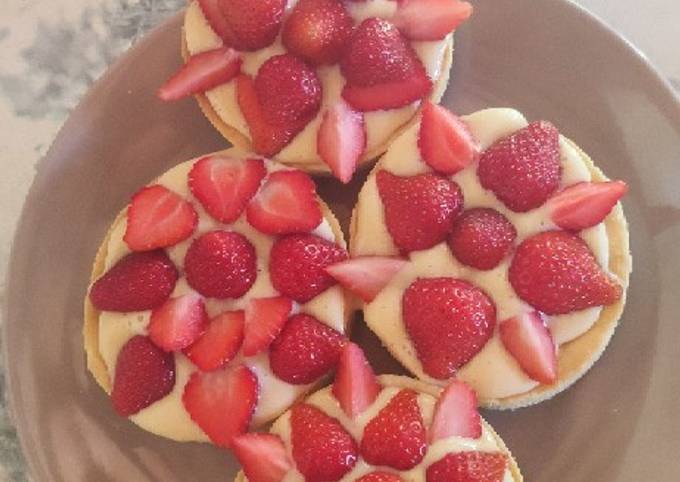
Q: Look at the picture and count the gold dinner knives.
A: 0